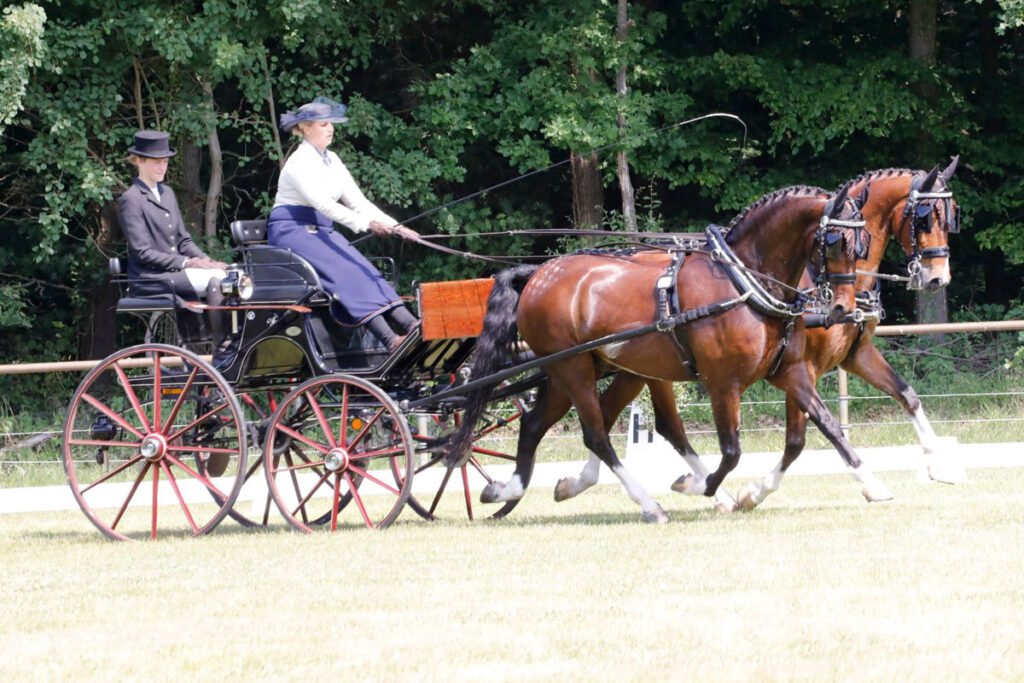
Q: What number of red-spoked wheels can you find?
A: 4